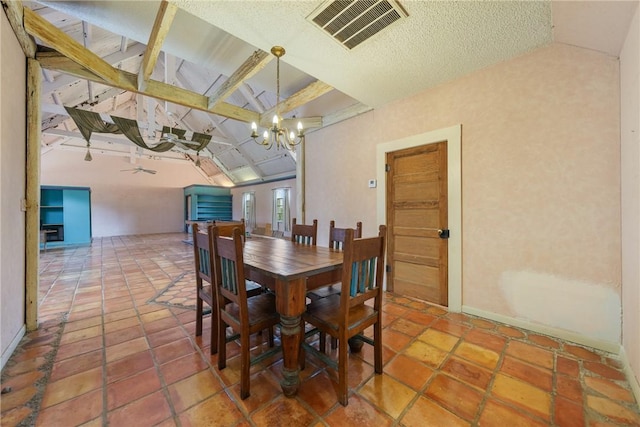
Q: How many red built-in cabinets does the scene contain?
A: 0